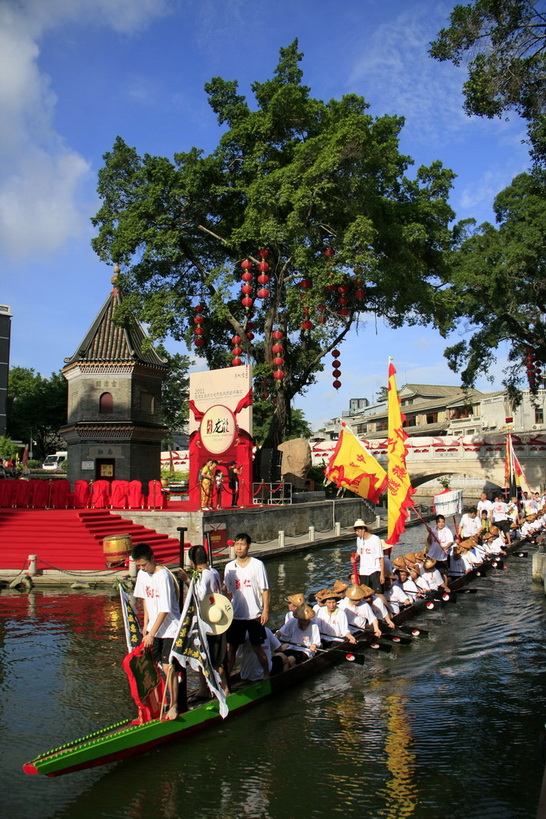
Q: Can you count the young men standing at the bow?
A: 3